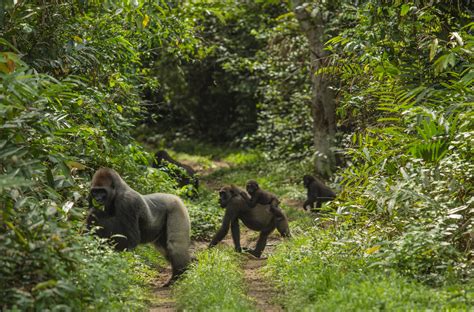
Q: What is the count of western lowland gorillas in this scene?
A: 5